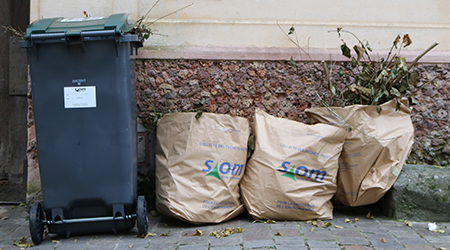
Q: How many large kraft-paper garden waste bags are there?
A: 3